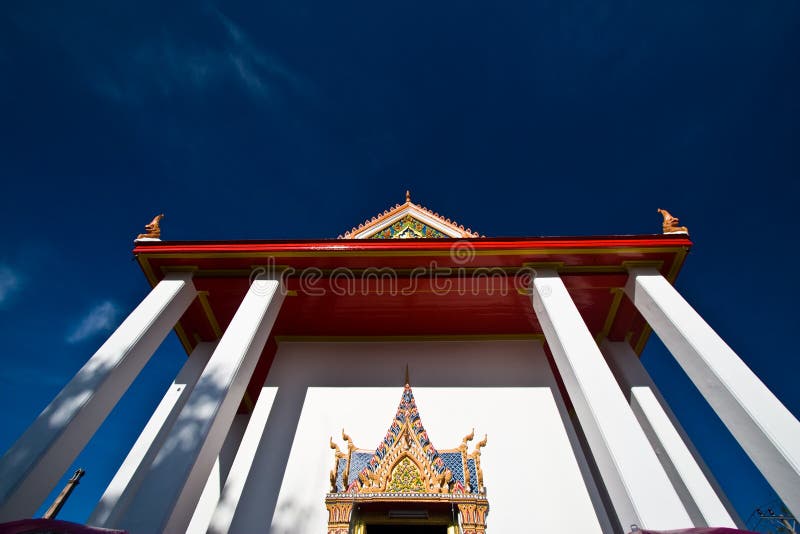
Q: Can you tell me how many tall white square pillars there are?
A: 6